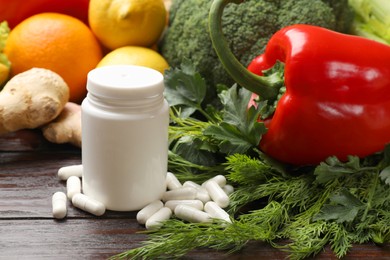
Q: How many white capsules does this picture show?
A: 15